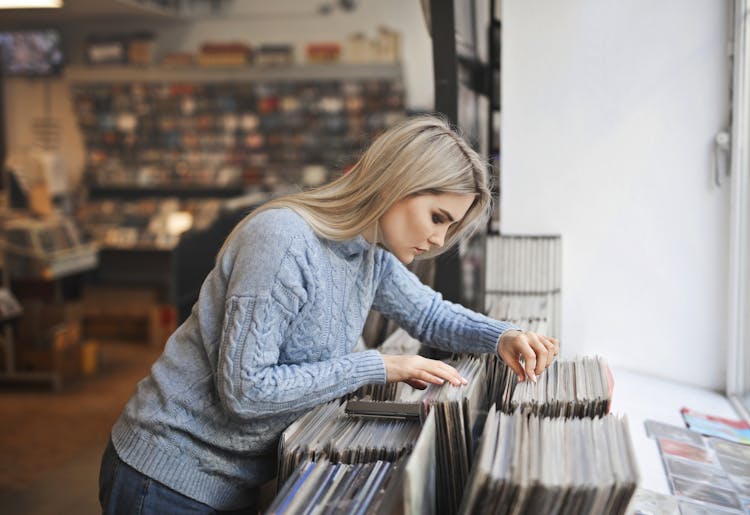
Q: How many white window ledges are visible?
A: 1